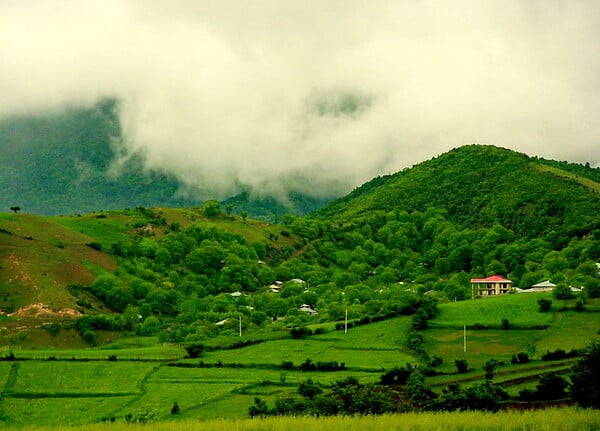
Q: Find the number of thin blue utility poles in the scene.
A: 3